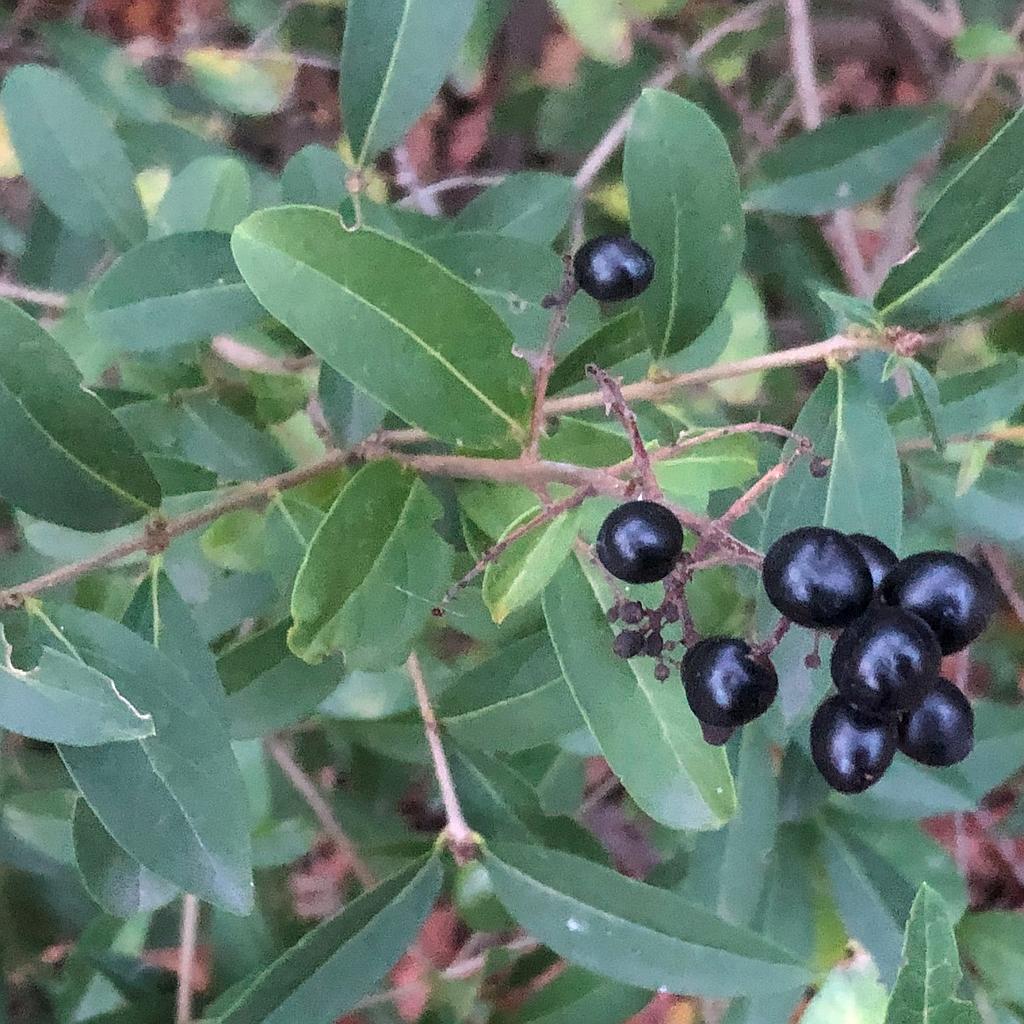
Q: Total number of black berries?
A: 9